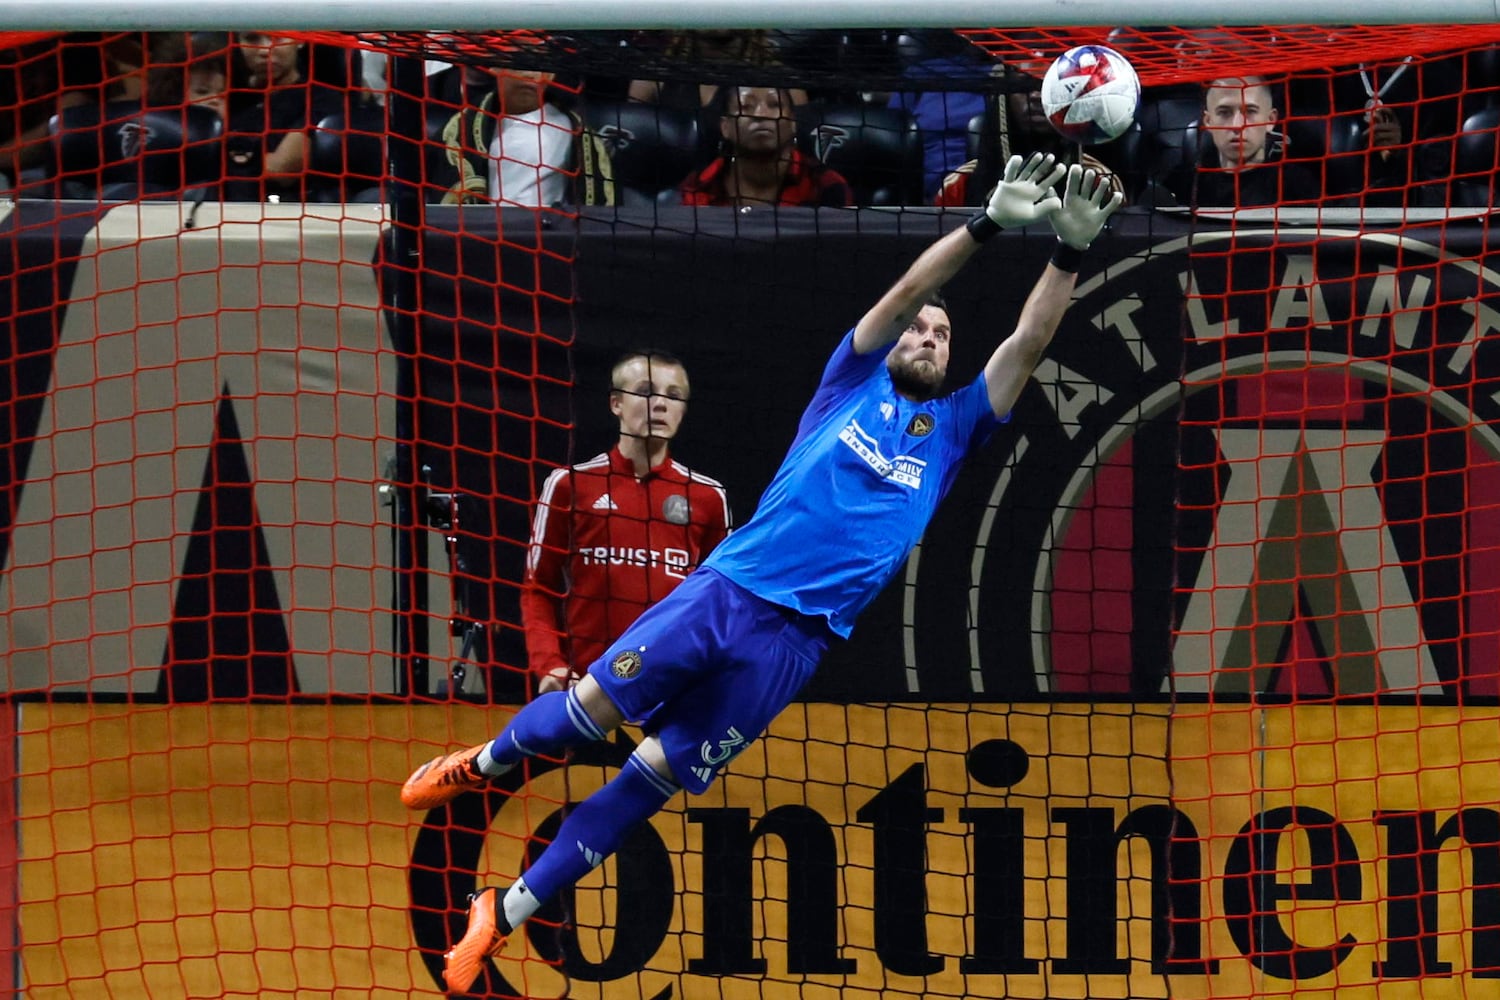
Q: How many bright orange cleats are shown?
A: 2